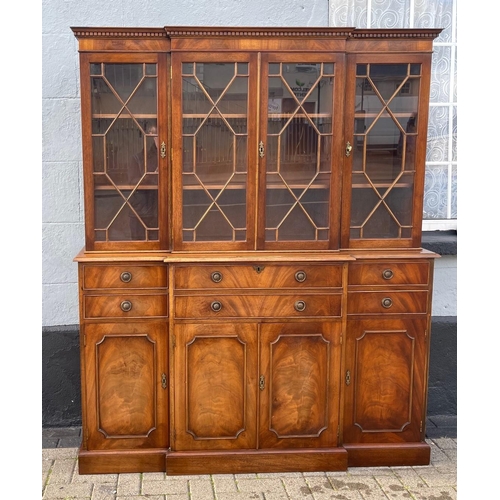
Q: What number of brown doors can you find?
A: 8